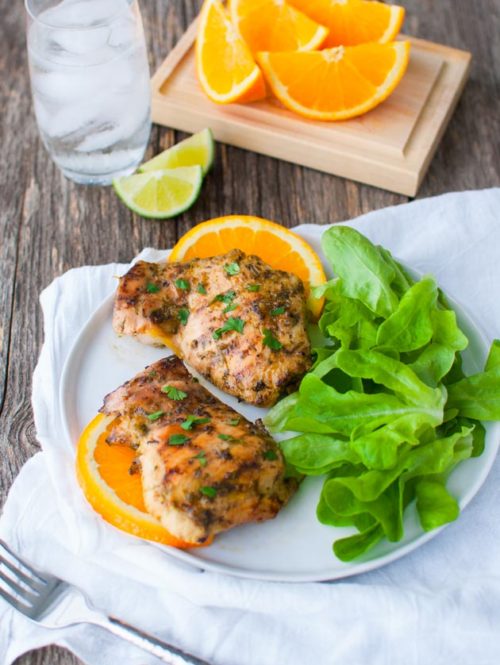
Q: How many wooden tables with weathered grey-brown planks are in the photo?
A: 1